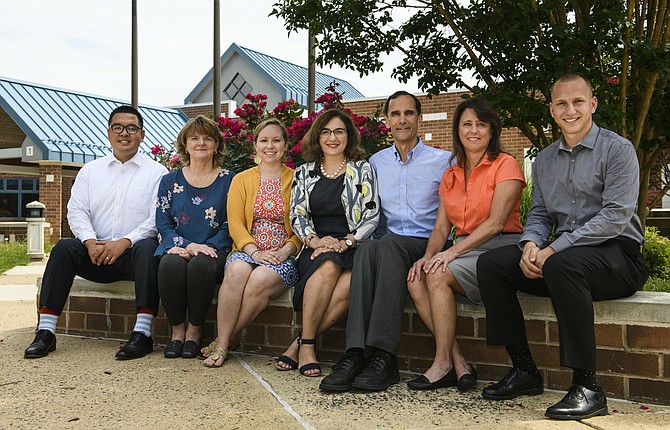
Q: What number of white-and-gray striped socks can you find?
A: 2